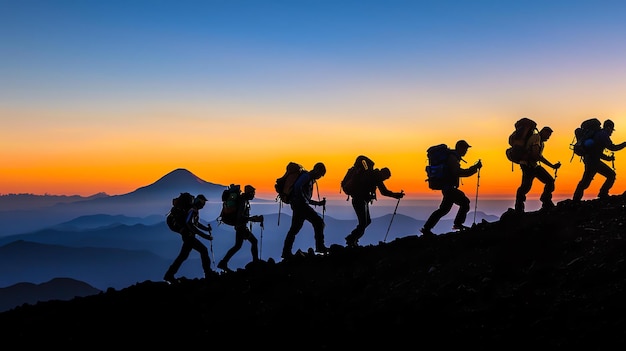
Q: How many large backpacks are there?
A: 7